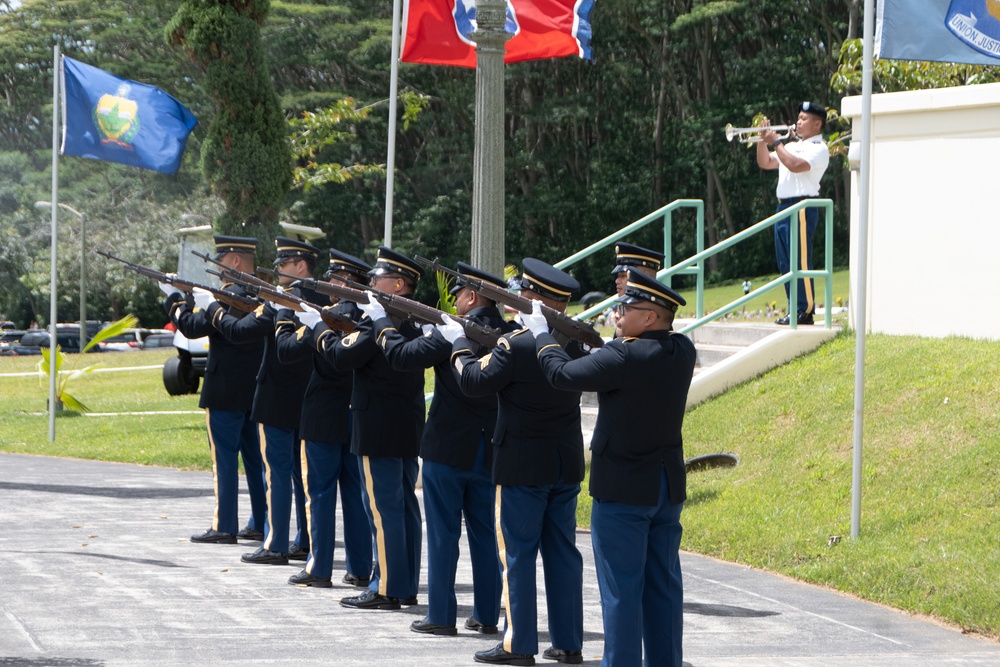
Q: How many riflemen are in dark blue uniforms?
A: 7